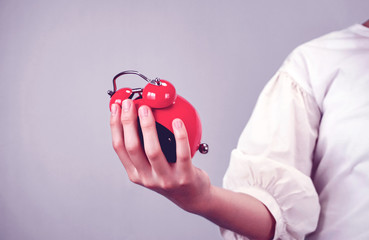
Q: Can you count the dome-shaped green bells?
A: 0